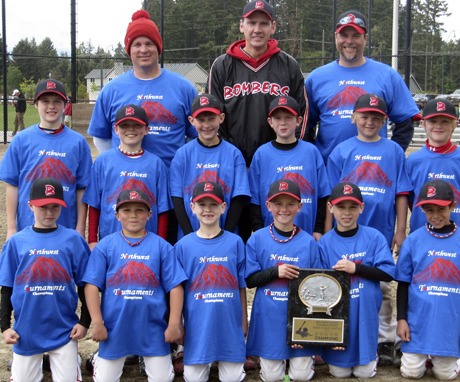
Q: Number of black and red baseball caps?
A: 14